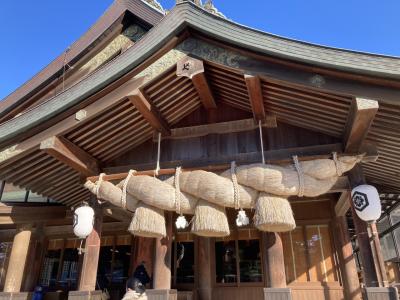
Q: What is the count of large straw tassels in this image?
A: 3